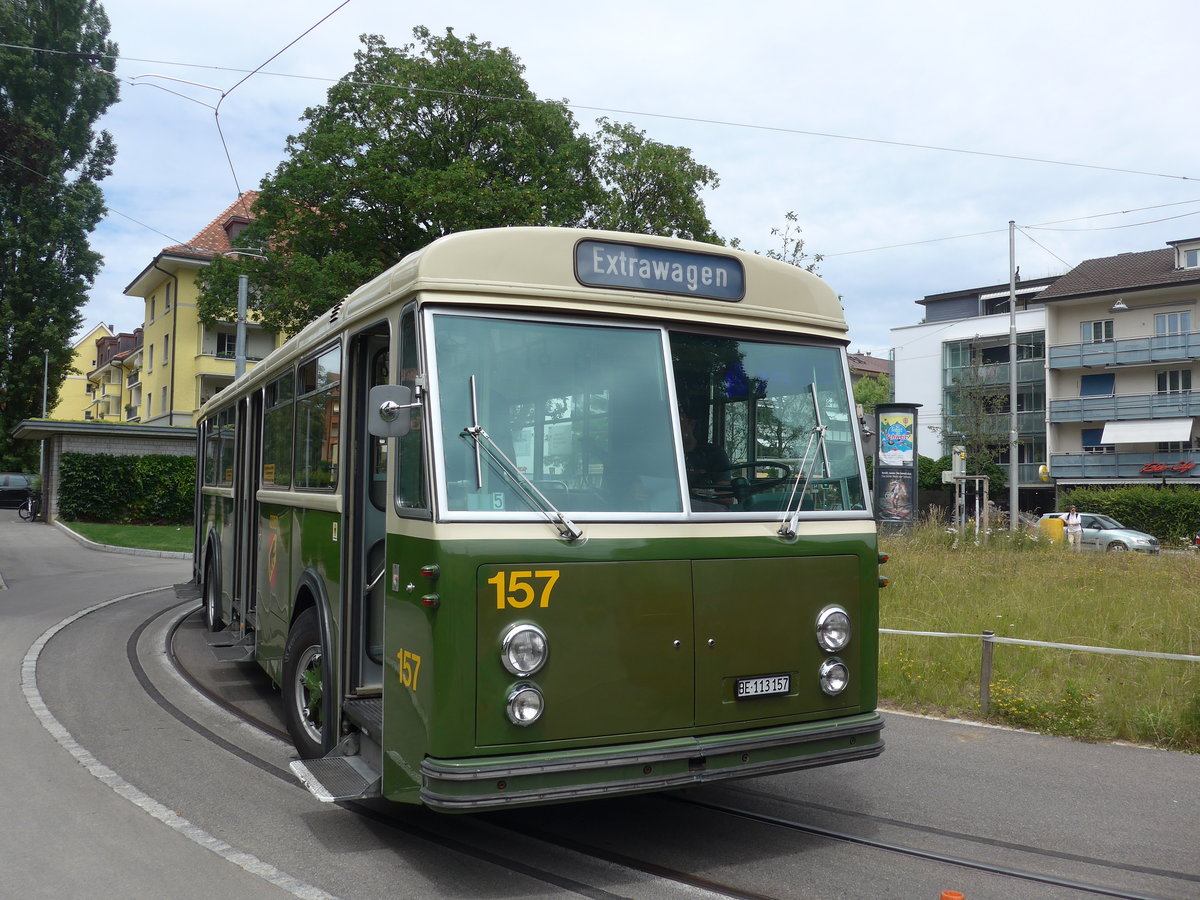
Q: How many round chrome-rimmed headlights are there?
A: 4